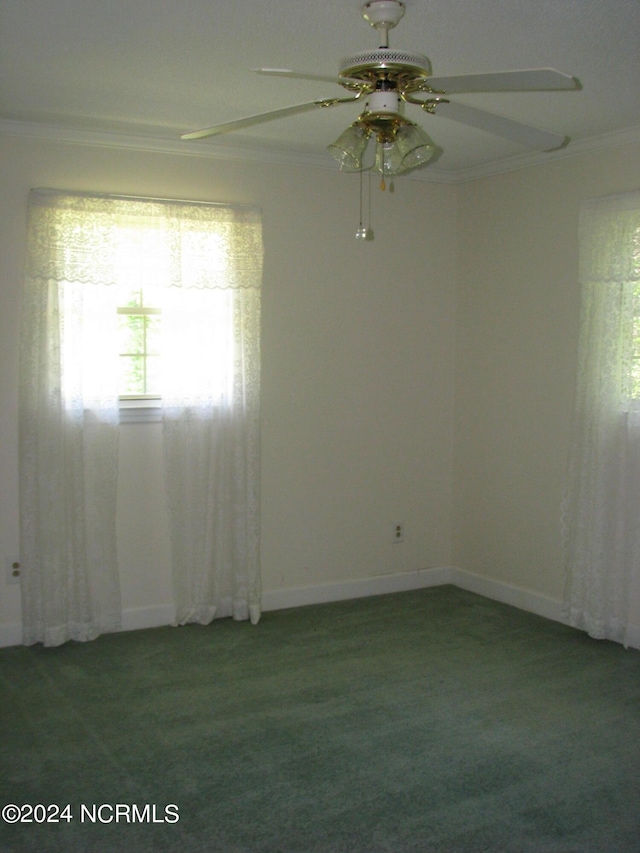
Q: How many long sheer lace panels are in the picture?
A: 3